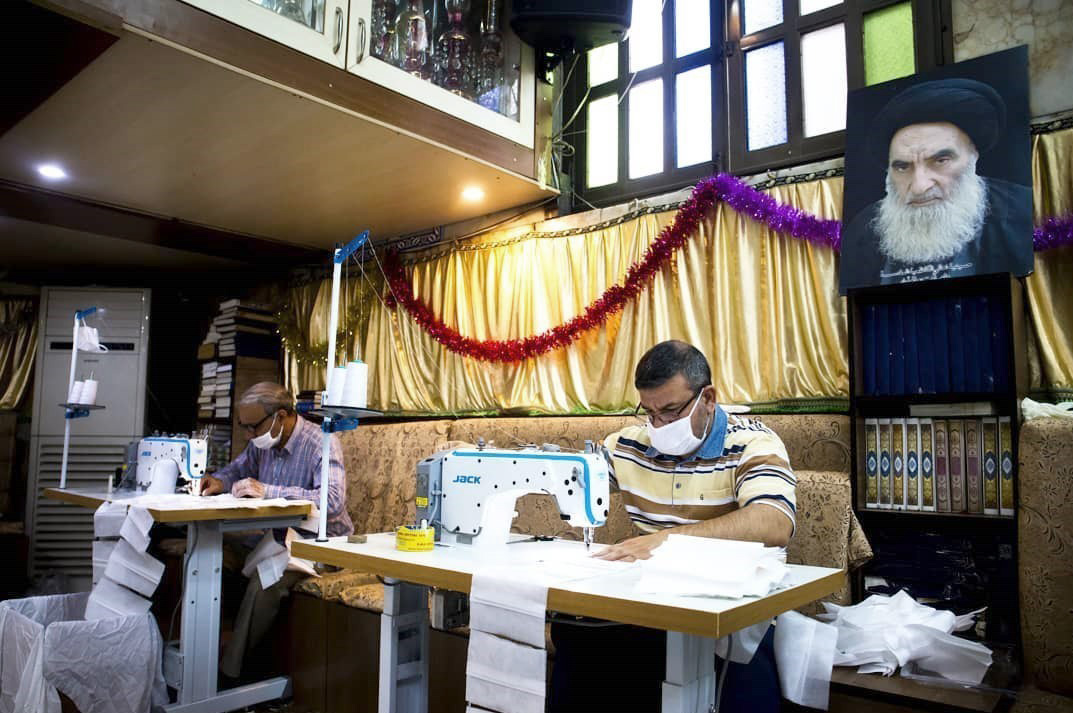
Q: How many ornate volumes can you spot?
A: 10